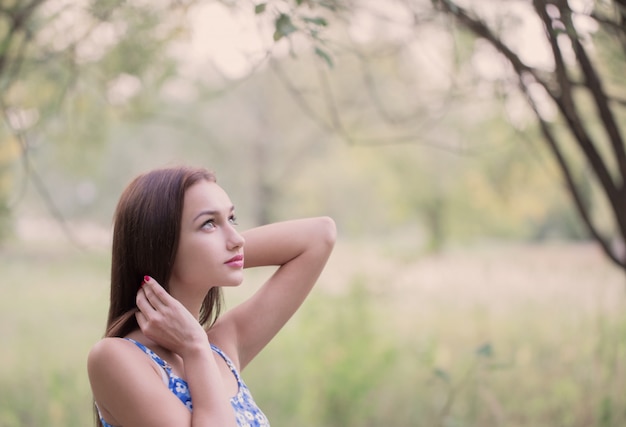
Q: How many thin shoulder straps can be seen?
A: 2